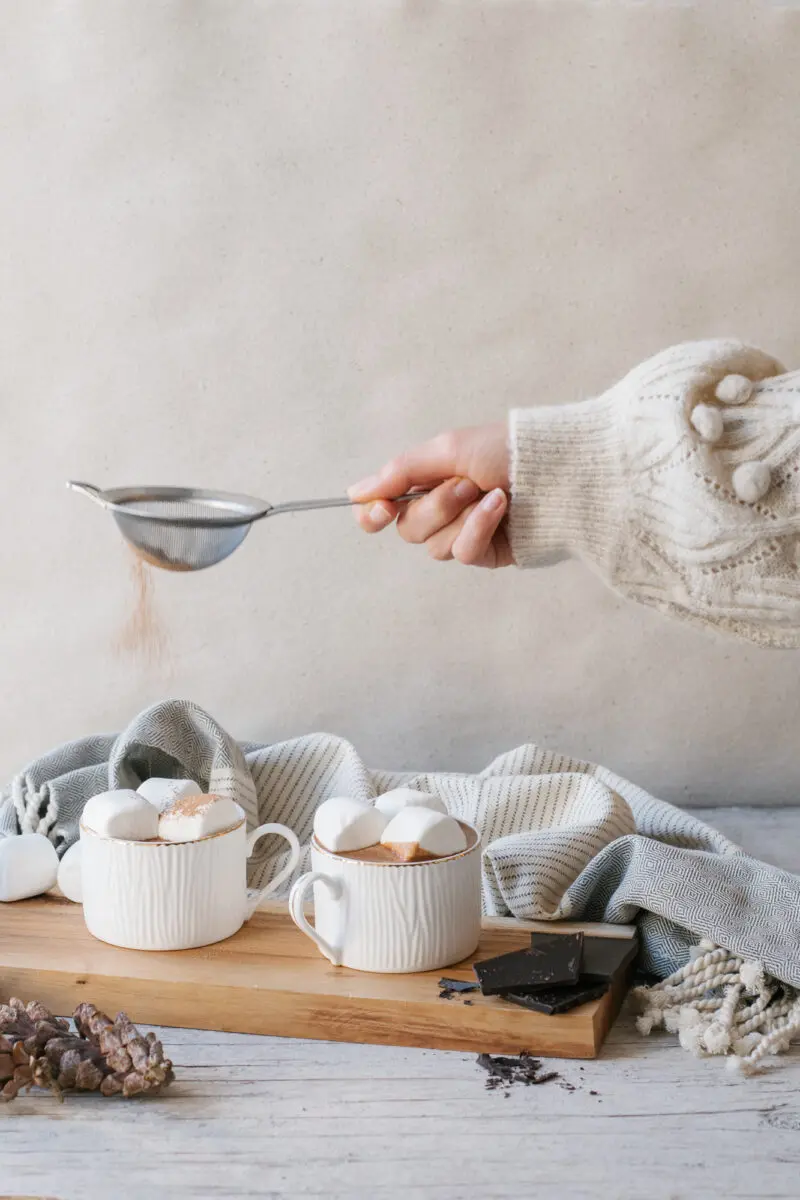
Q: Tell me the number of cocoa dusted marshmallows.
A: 1